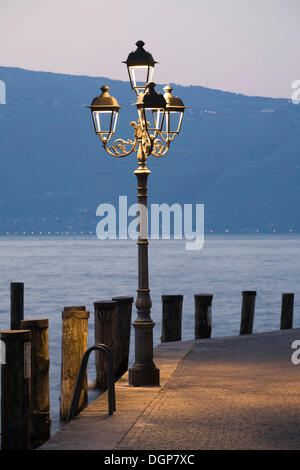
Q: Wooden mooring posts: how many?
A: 10